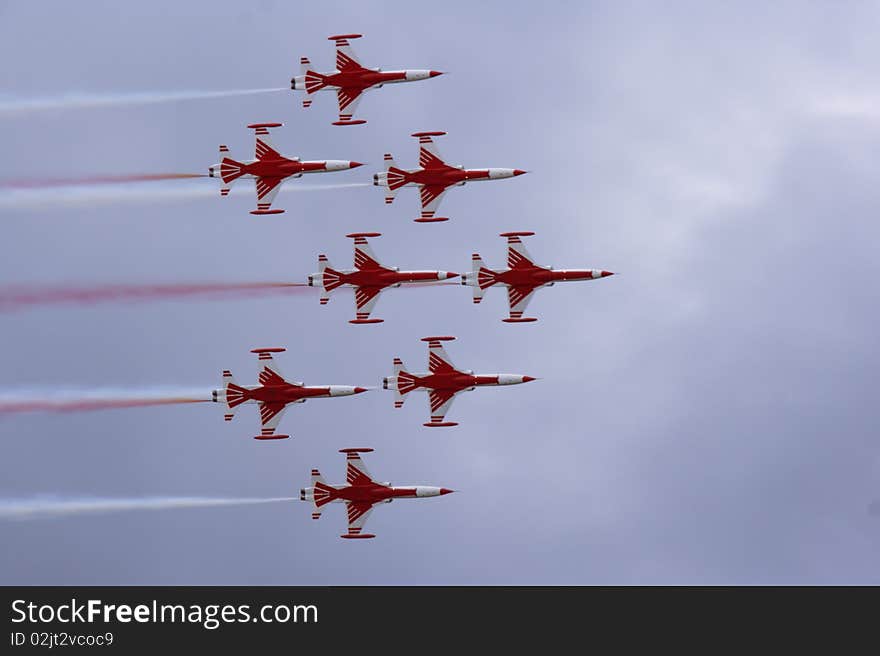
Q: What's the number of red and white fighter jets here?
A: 8